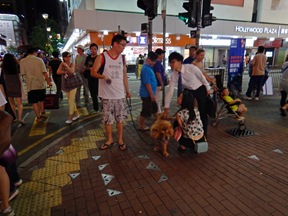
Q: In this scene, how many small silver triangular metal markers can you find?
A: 11